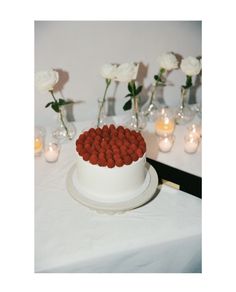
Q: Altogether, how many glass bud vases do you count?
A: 5